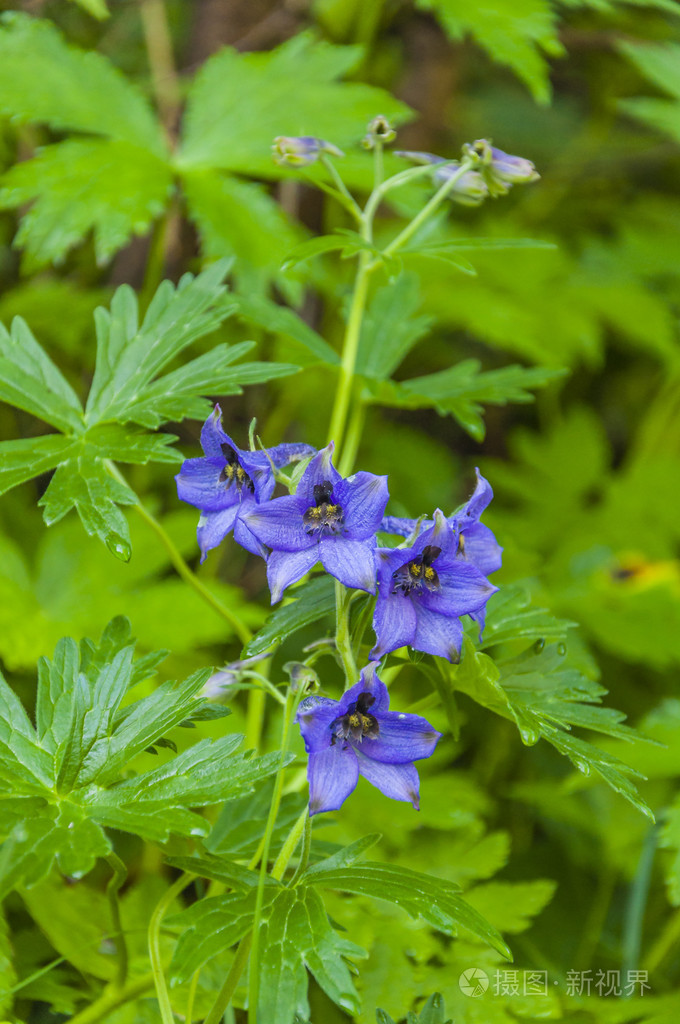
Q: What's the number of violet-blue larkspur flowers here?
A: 5